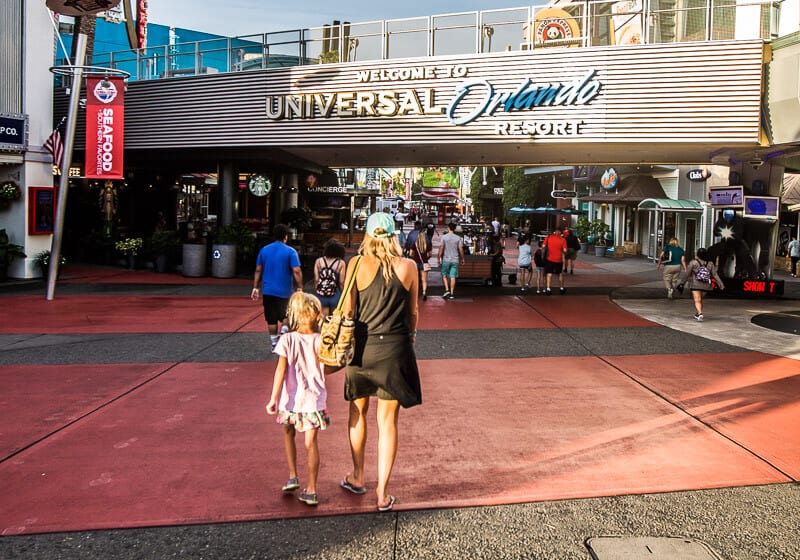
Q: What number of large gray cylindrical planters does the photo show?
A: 2